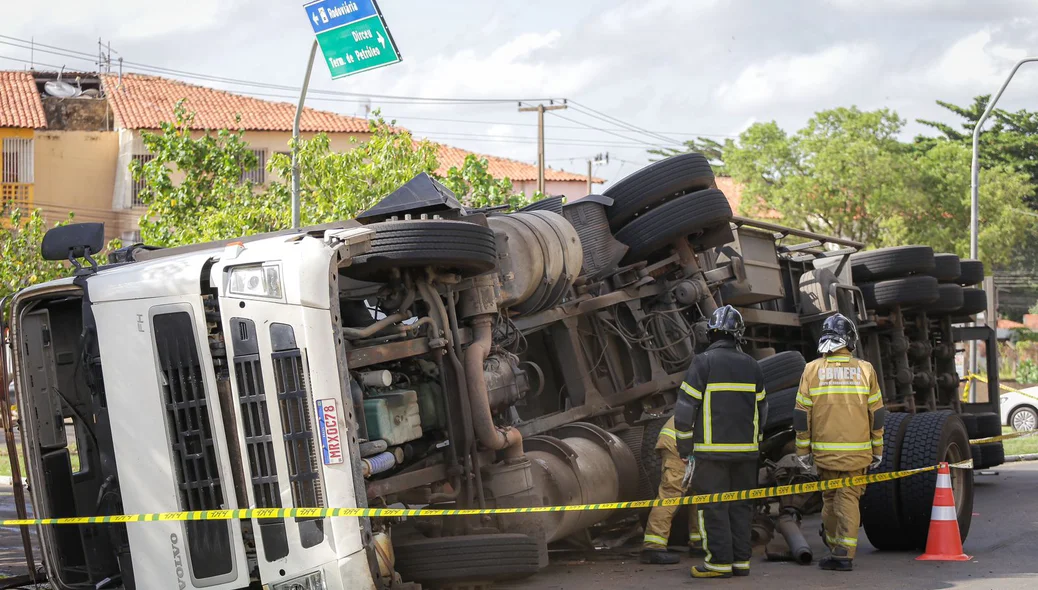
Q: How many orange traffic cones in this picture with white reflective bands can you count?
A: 1